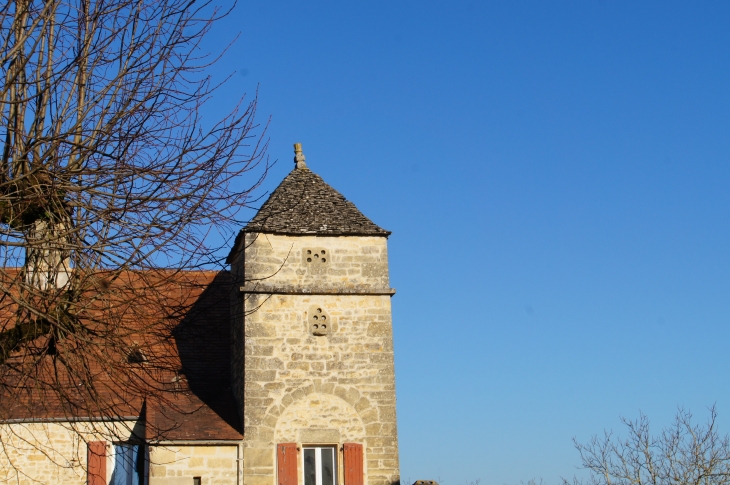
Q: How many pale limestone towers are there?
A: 1